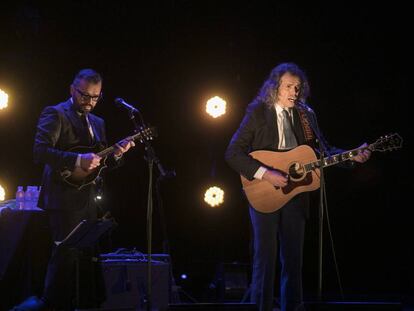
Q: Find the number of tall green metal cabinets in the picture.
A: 0